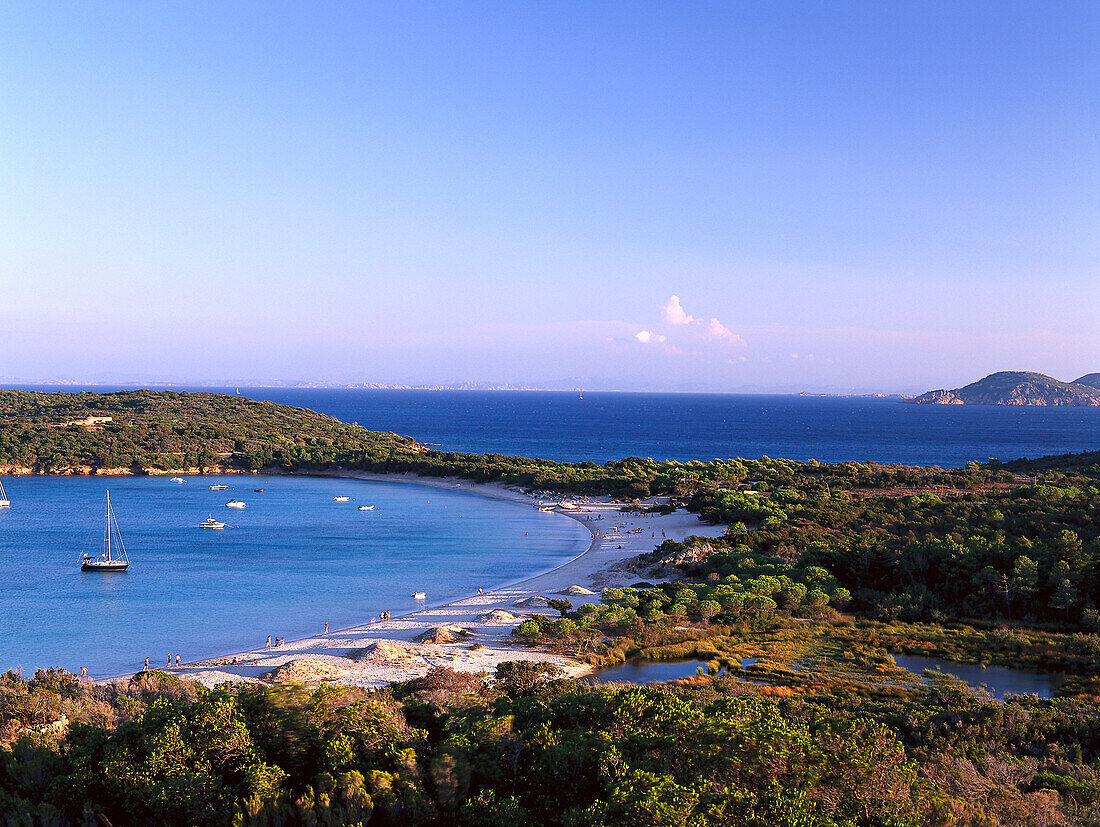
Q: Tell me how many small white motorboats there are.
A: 7